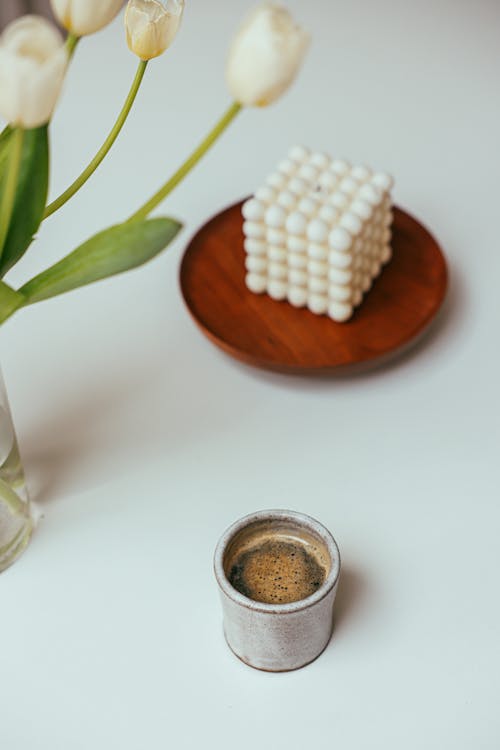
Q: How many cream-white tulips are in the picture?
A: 4